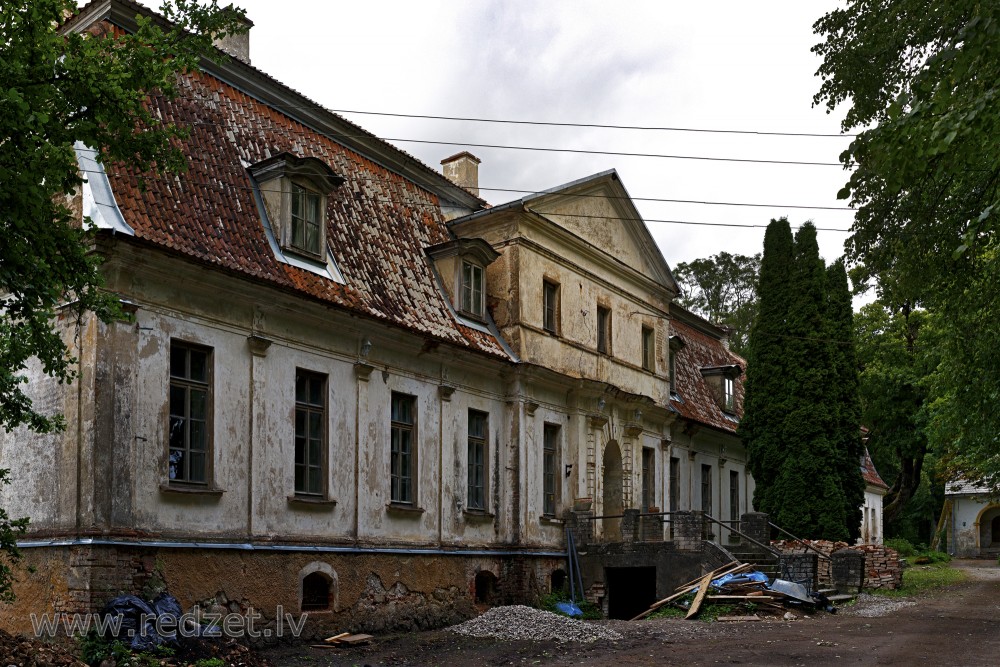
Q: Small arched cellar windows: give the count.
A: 3